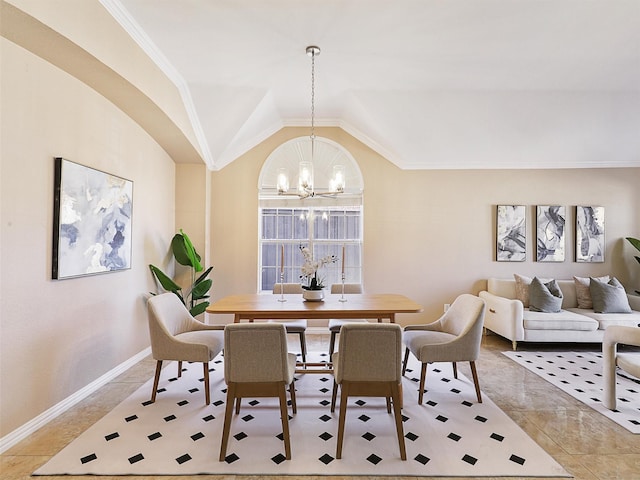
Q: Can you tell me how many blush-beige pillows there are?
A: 2